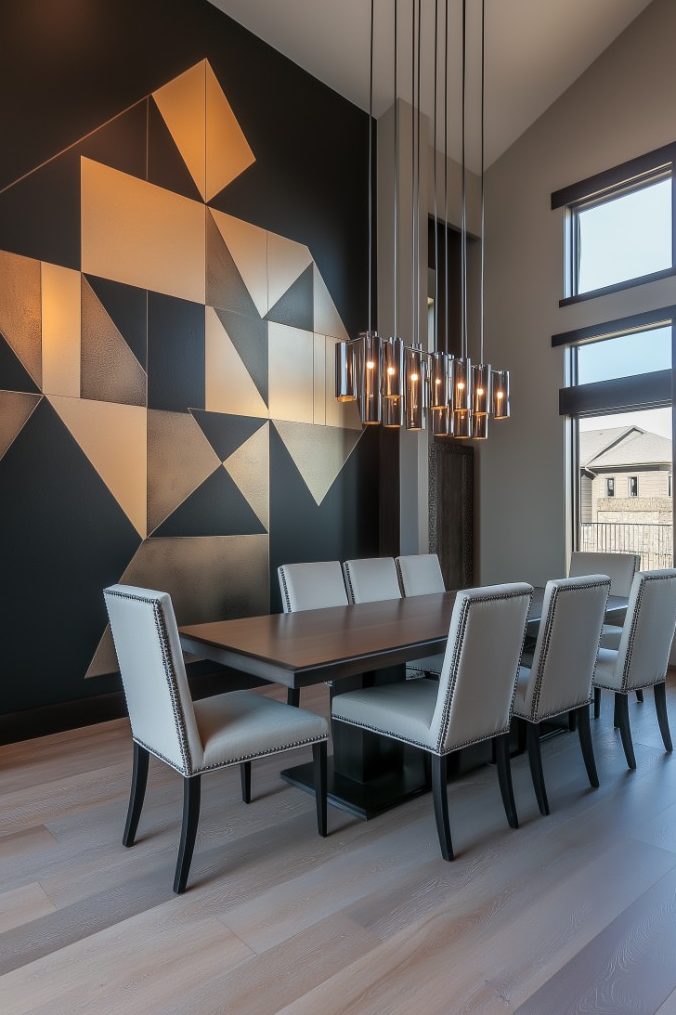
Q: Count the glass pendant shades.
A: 12